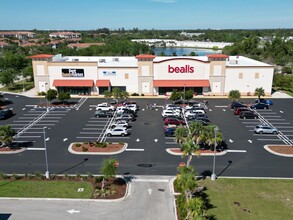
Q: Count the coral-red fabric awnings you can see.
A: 3